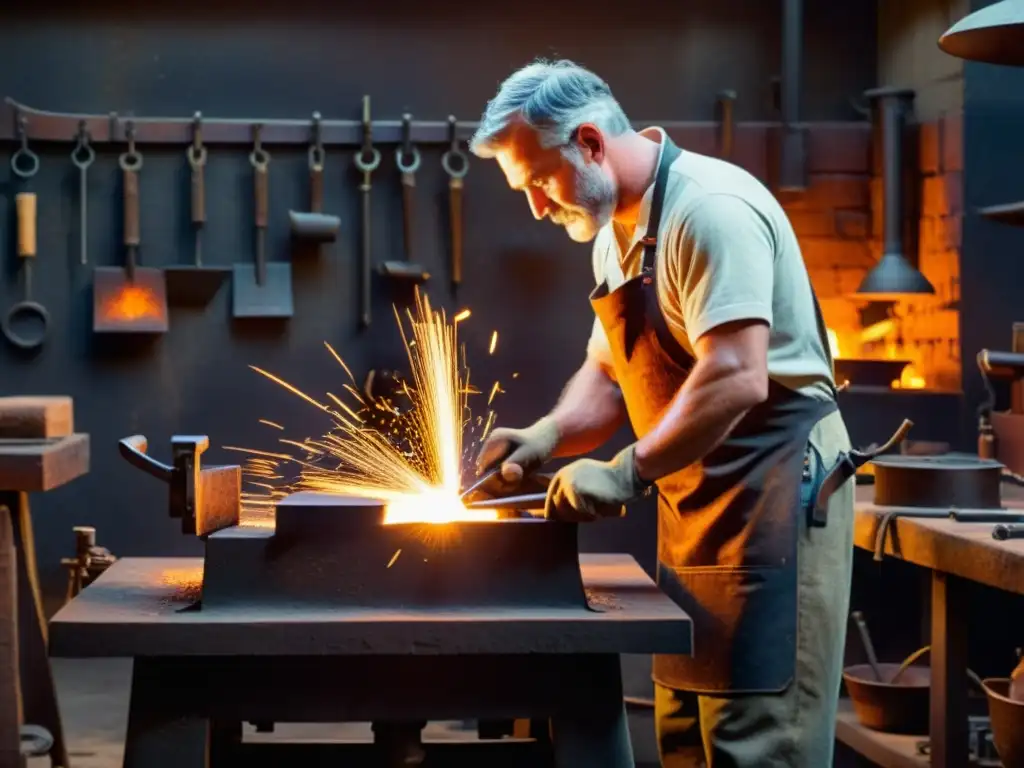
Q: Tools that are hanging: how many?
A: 9